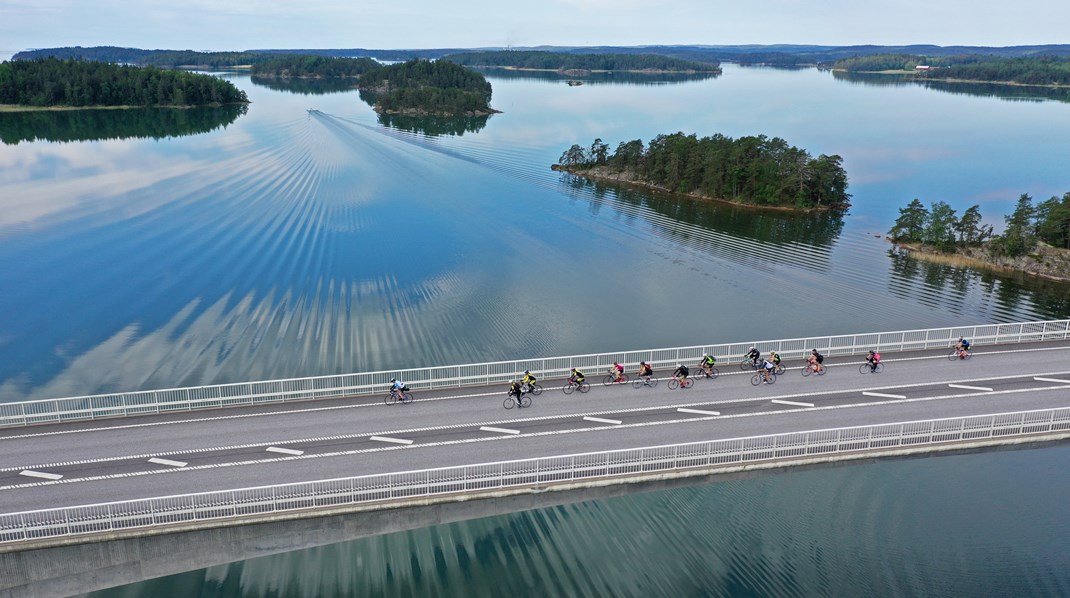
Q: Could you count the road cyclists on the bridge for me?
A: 14